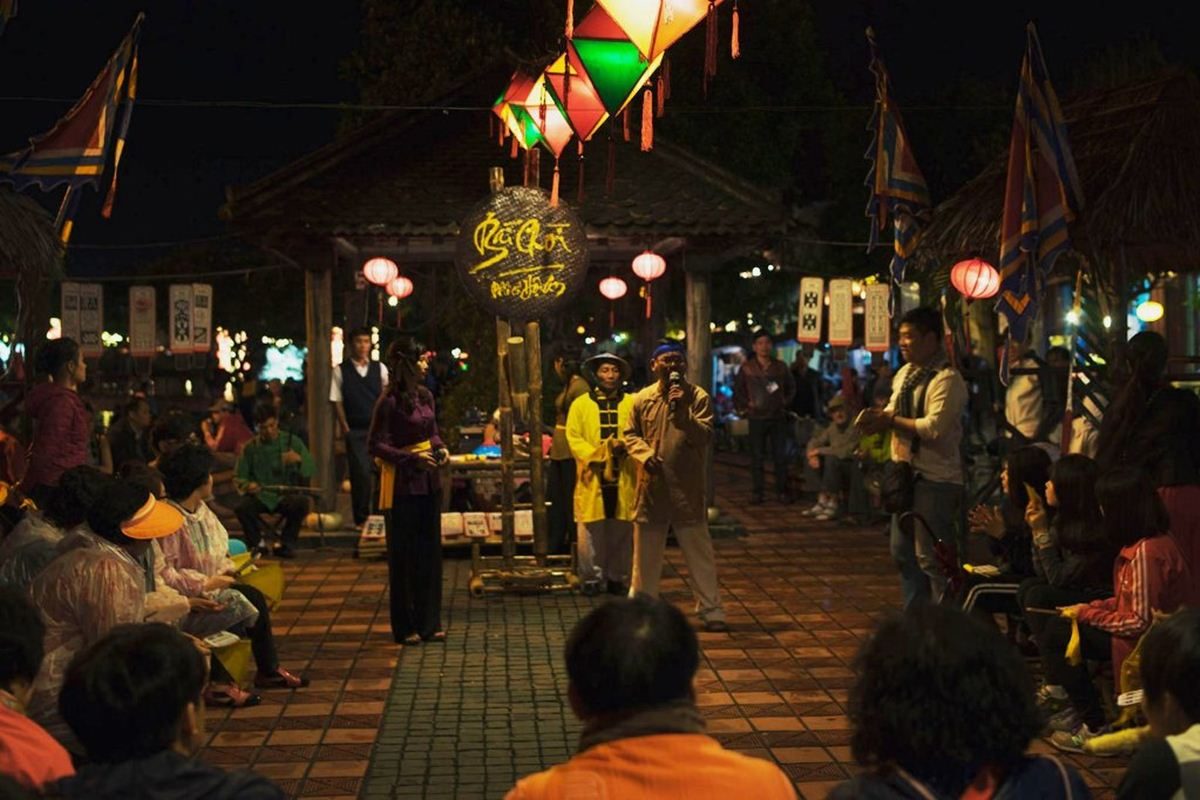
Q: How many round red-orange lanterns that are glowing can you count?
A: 5